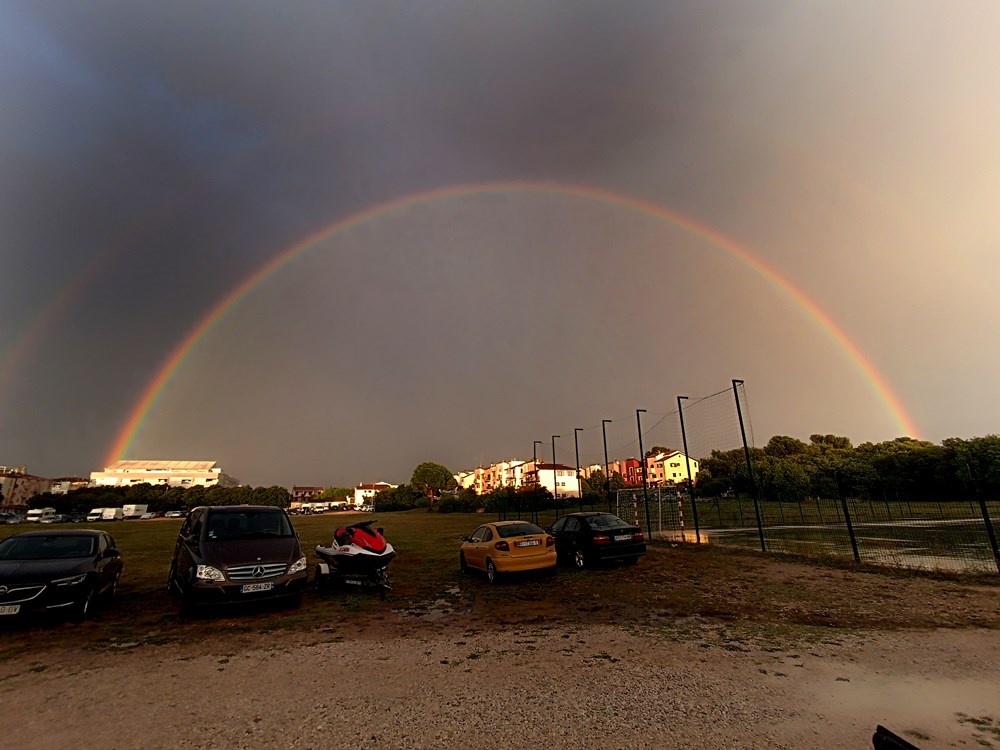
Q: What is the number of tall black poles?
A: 7